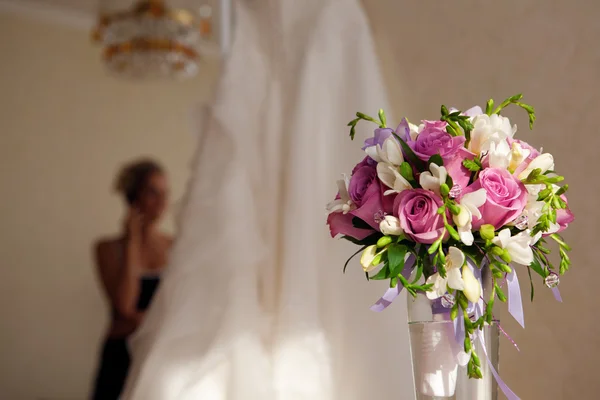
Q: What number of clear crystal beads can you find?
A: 5